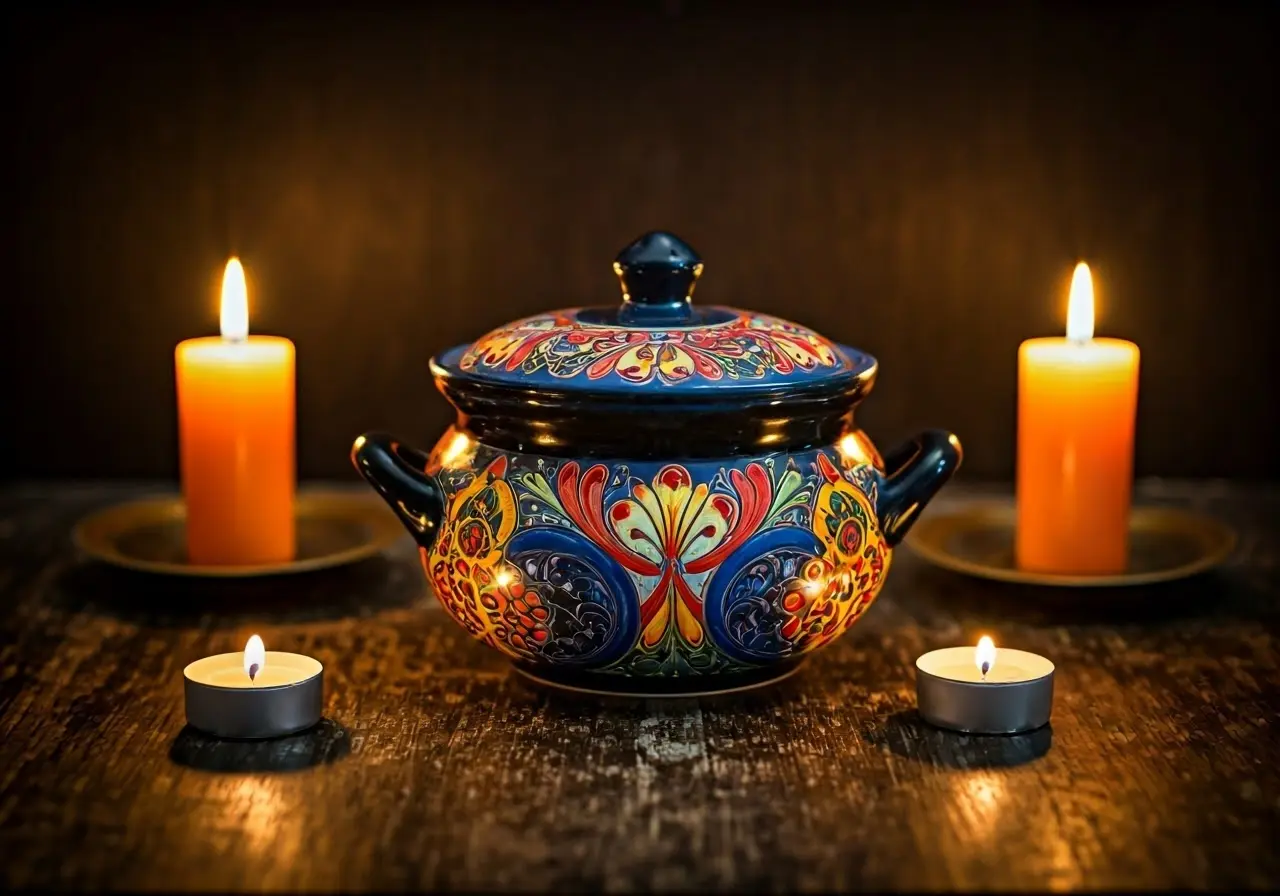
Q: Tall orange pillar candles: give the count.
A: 2